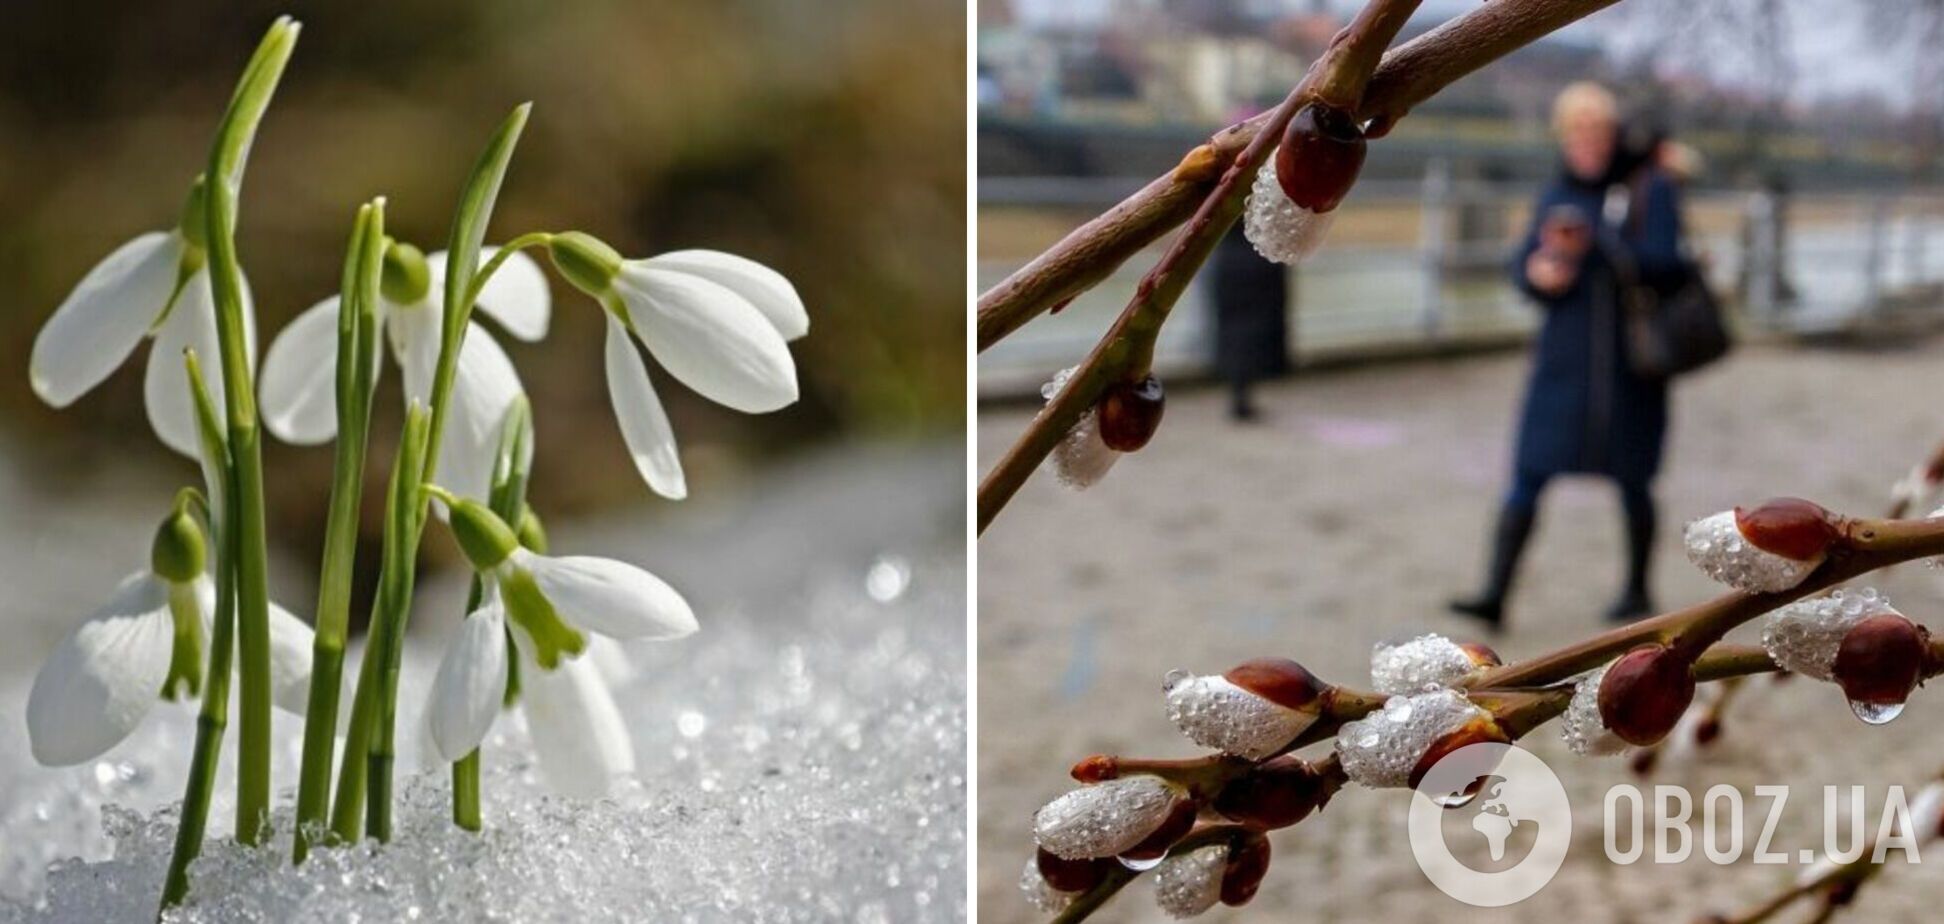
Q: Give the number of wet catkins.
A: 11